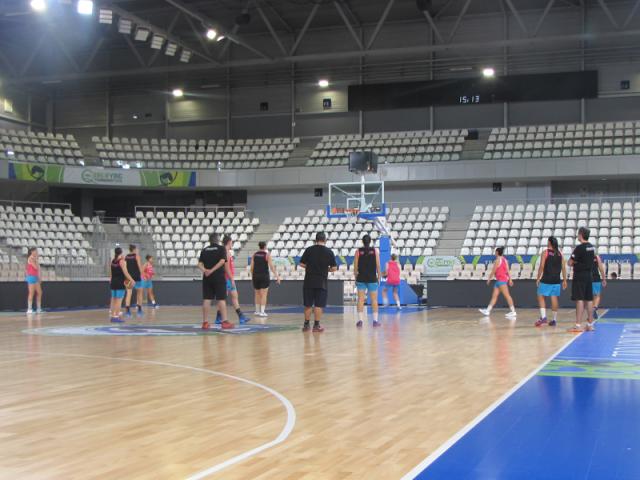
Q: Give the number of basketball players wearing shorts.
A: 11